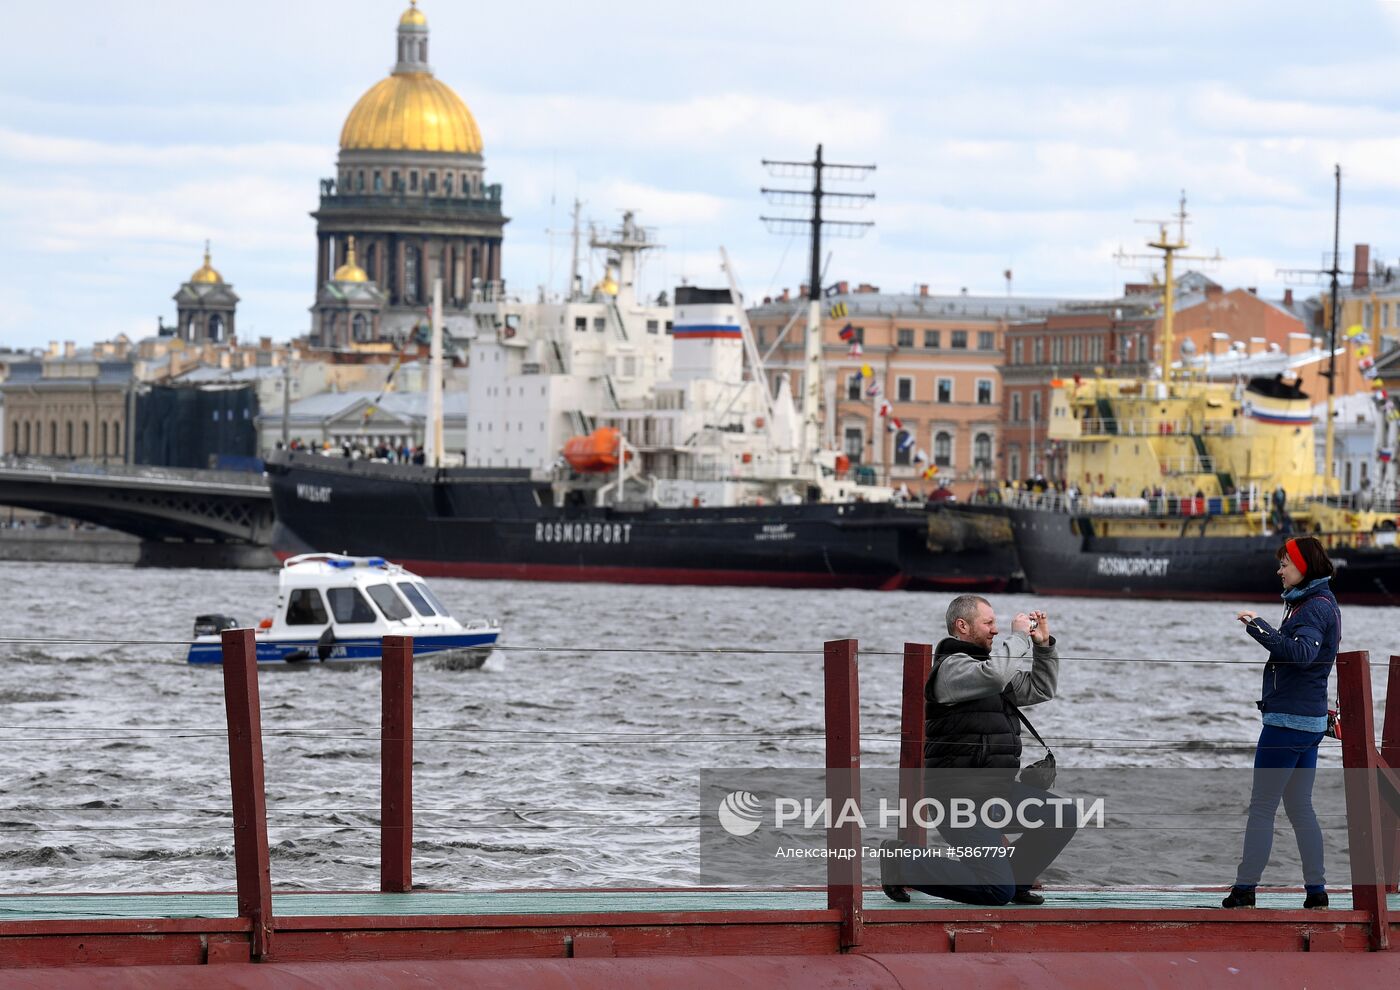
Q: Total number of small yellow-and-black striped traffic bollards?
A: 0